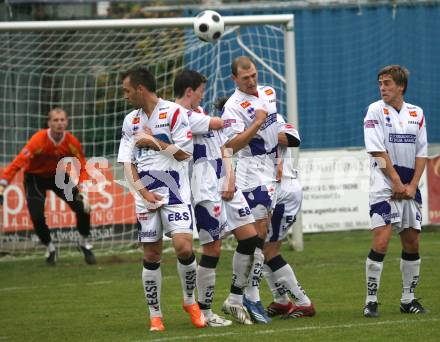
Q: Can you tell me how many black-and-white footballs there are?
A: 1